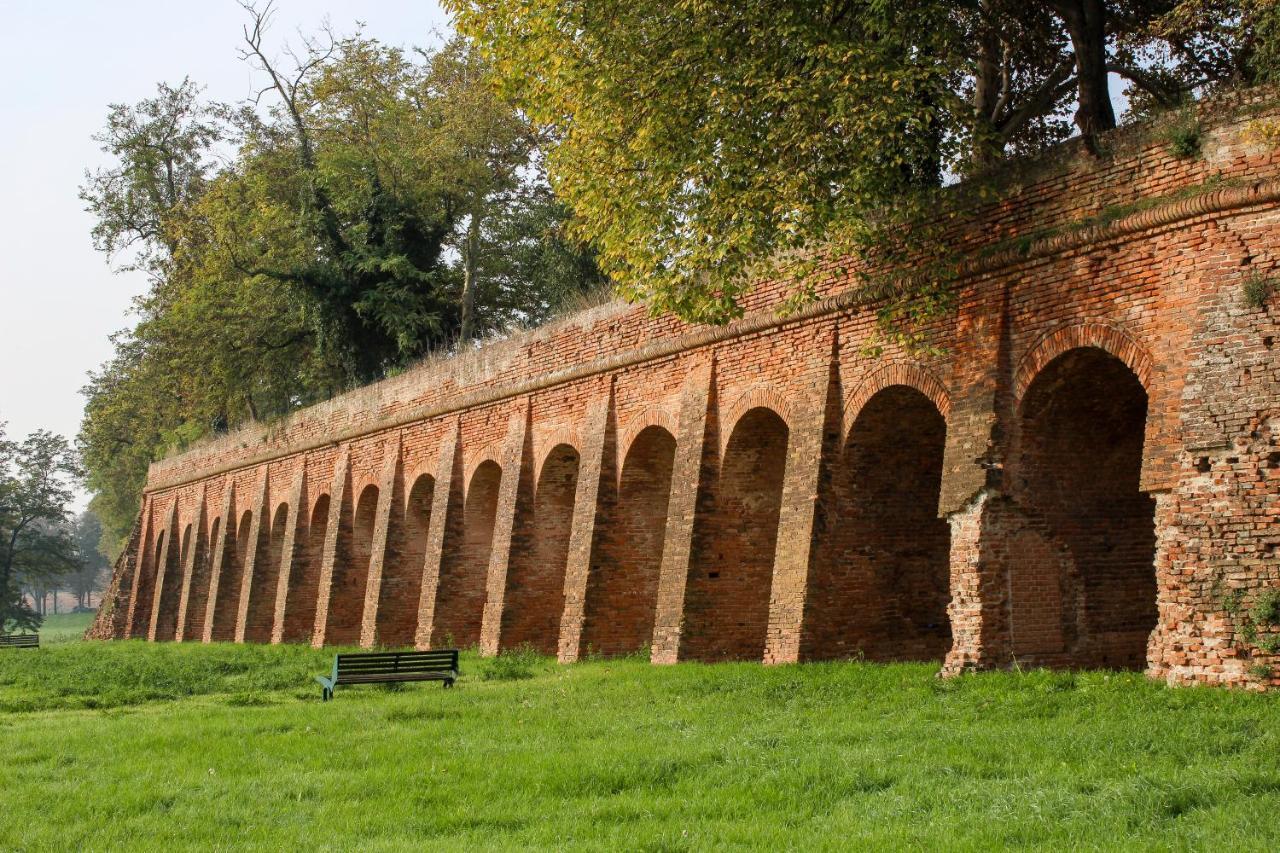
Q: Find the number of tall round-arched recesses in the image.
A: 14